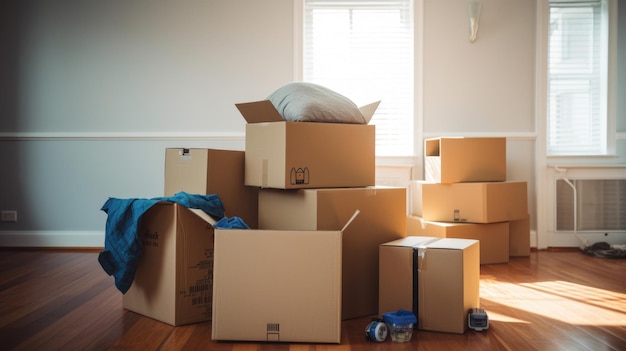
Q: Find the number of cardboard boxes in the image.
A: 10